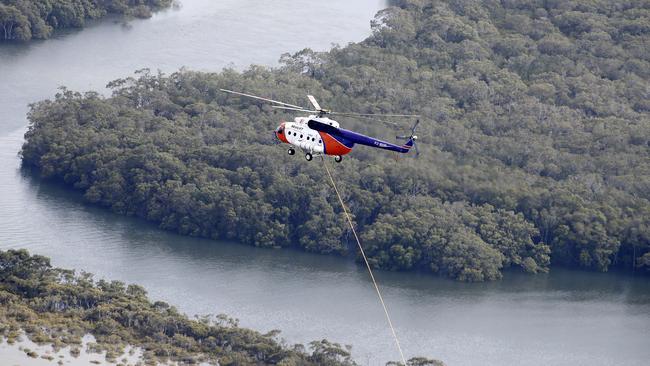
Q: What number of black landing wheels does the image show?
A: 3